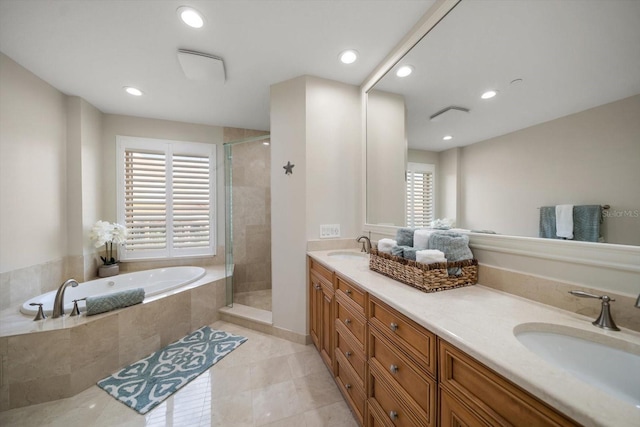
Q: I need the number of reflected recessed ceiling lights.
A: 3